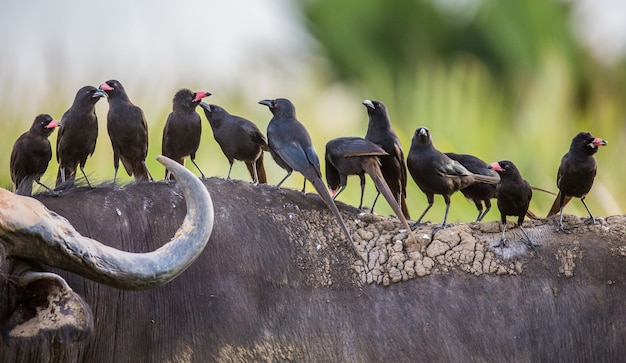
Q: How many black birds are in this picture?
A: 12